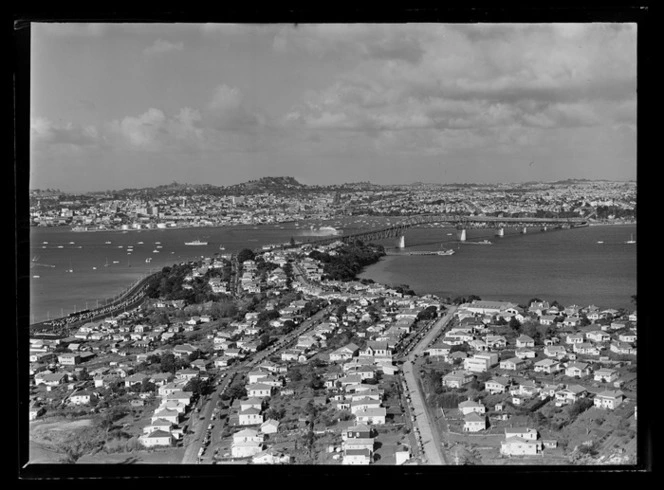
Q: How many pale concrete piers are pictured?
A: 5